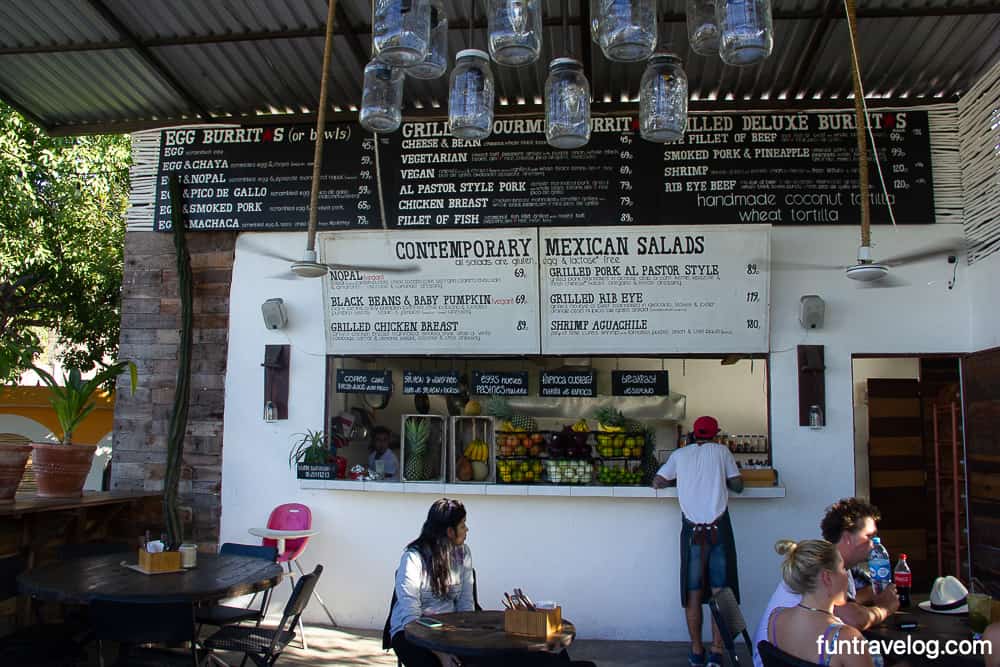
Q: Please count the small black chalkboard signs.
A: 6